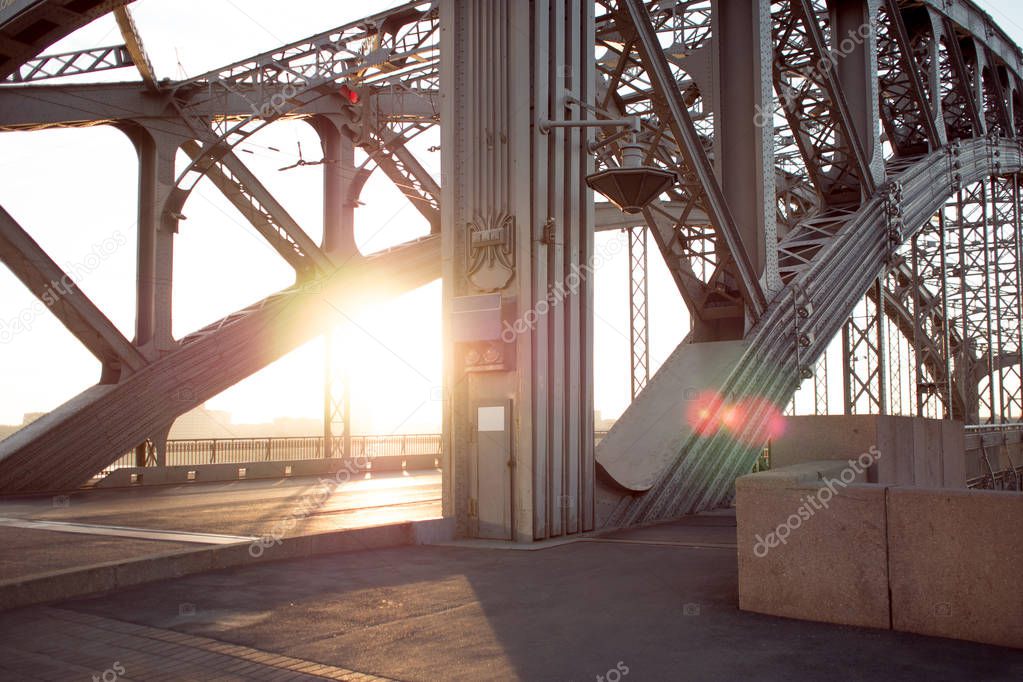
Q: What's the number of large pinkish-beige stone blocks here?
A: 3